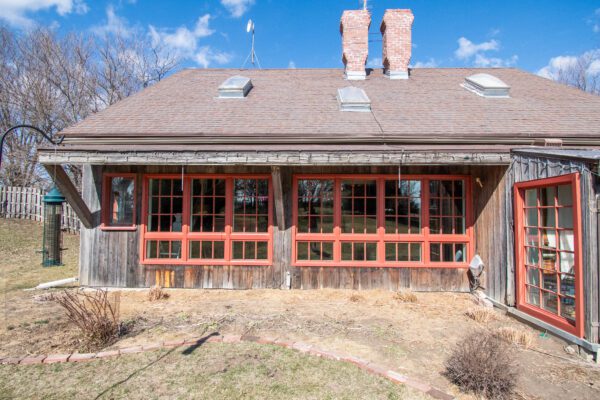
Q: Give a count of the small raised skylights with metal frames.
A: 3